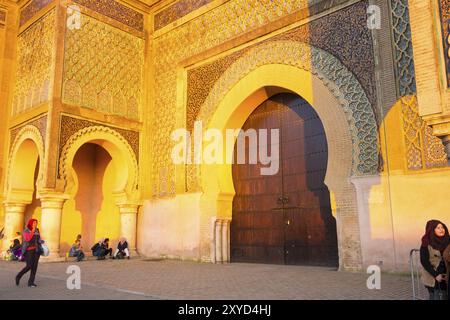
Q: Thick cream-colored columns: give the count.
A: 3